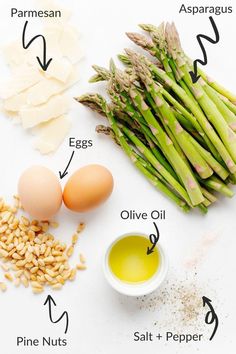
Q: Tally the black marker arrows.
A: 6